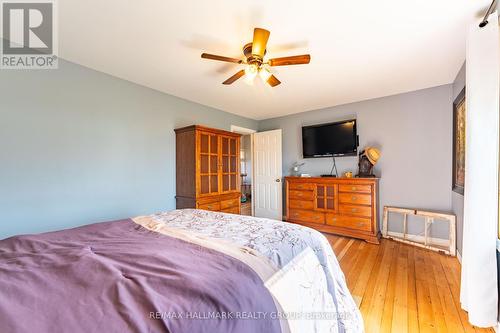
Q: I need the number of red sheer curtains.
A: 0